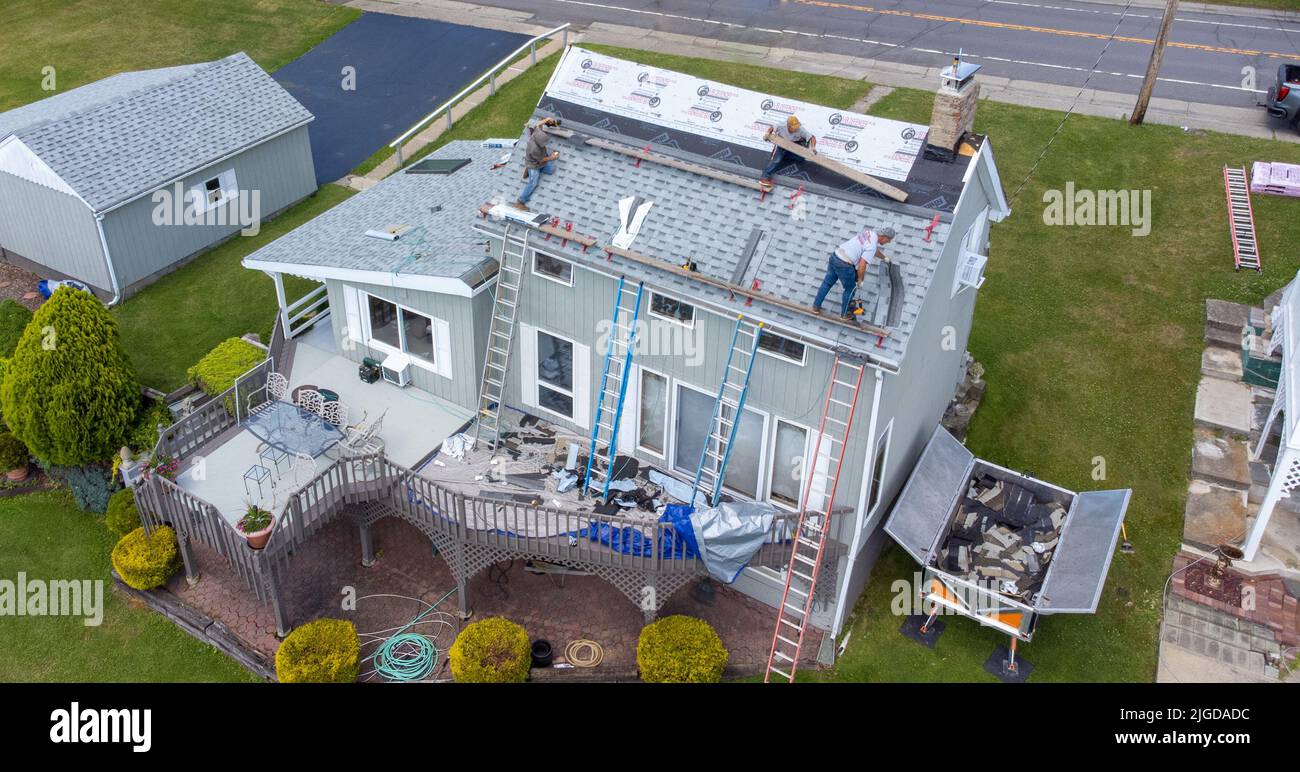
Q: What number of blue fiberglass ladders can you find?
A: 2